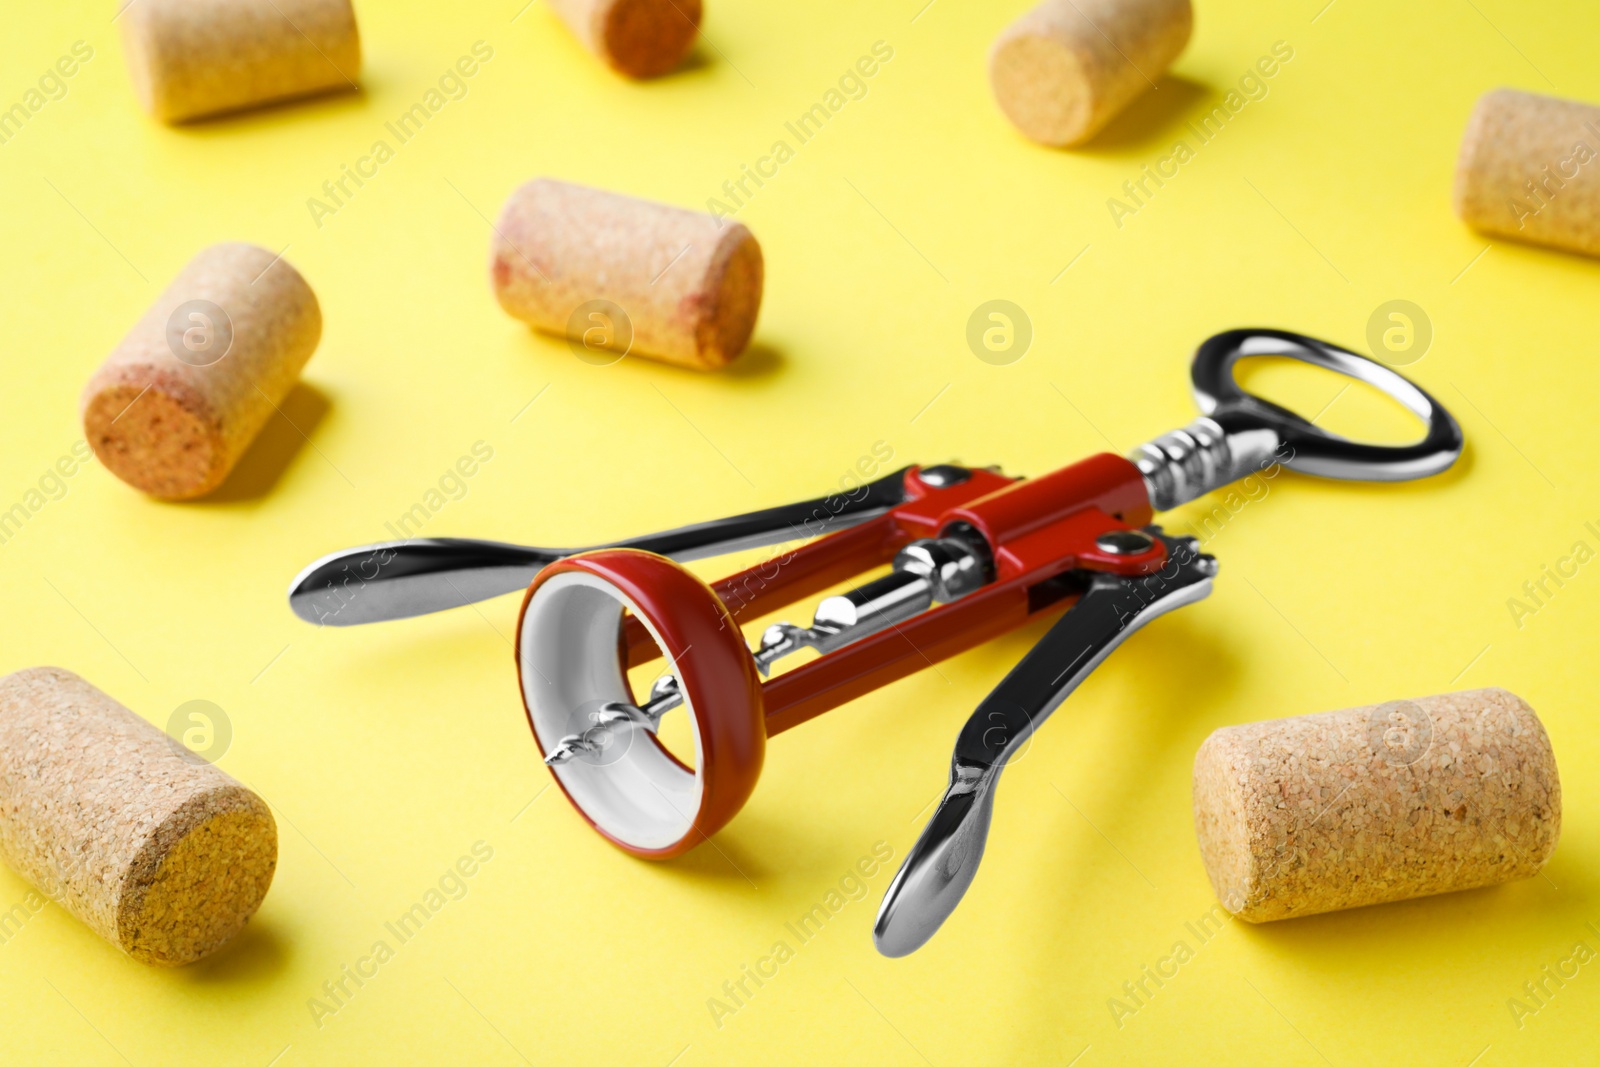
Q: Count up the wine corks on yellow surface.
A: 8